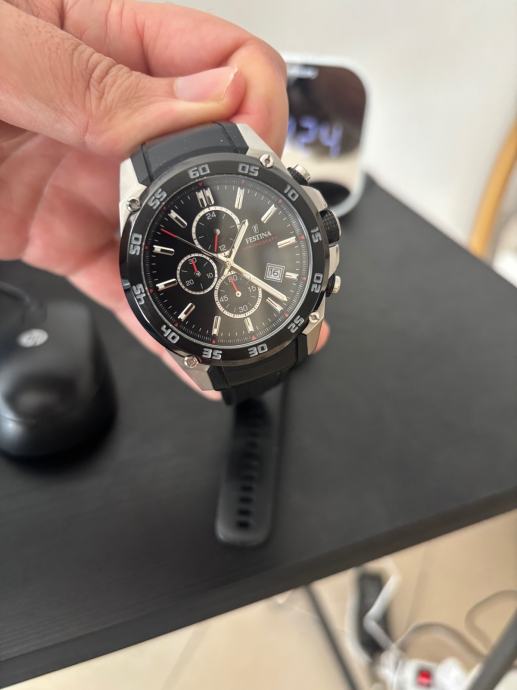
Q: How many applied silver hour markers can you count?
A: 12